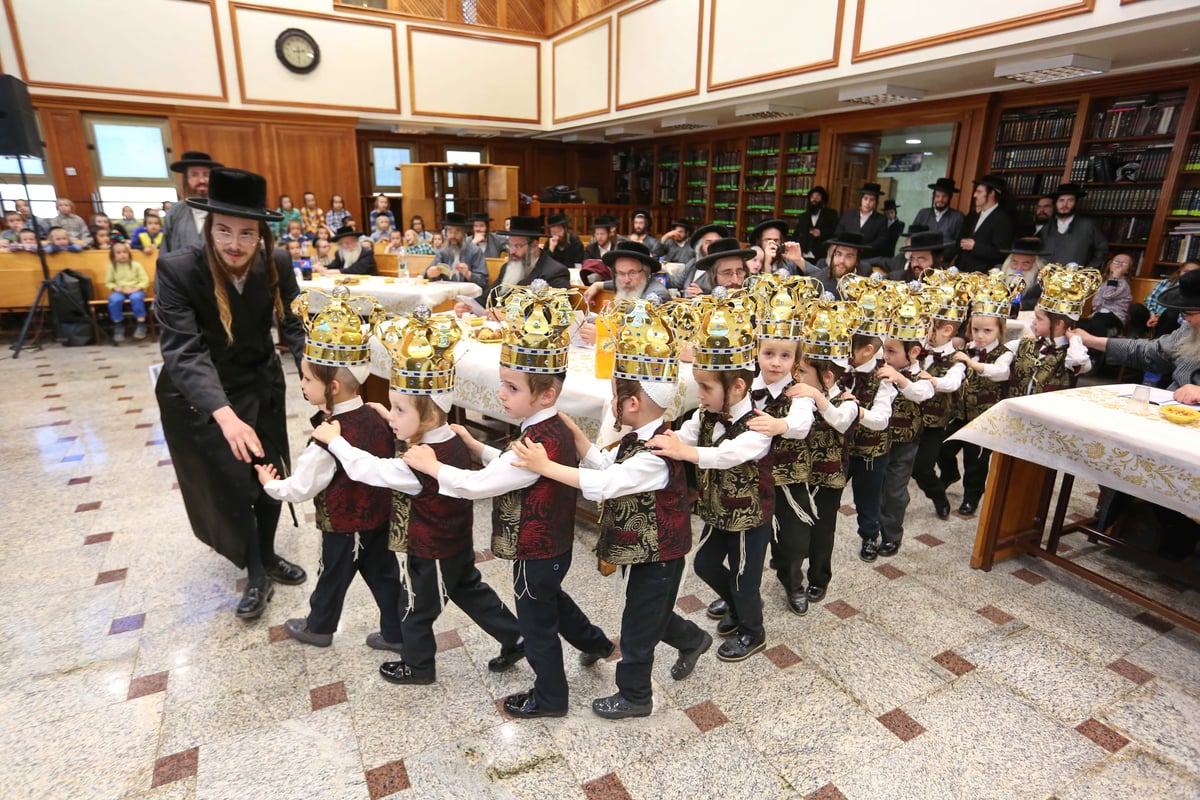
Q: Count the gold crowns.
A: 12